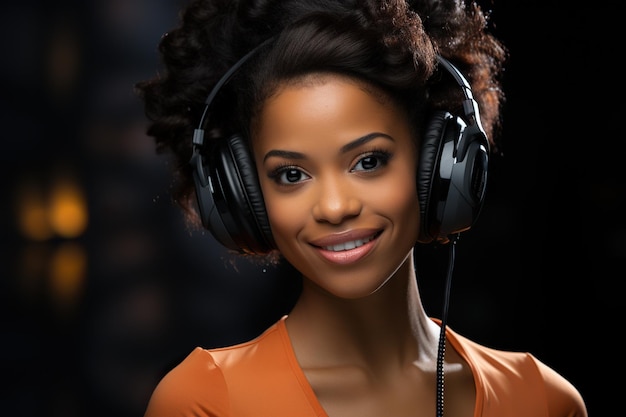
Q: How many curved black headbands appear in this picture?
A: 1